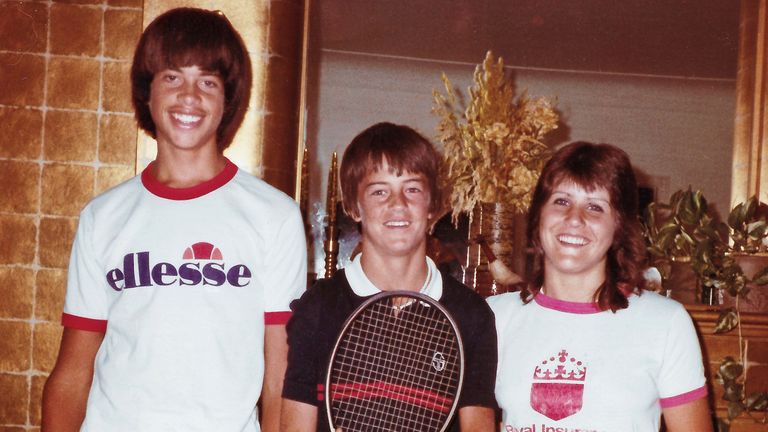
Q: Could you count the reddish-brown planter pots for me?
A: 2